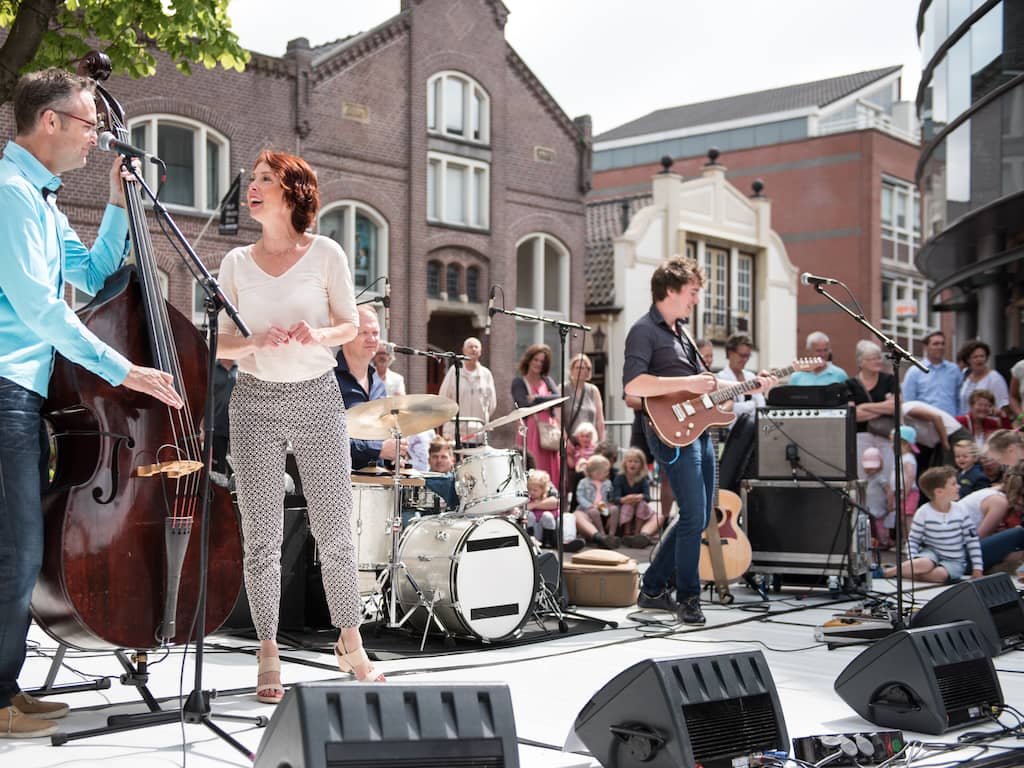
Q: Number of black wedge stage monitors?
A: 4